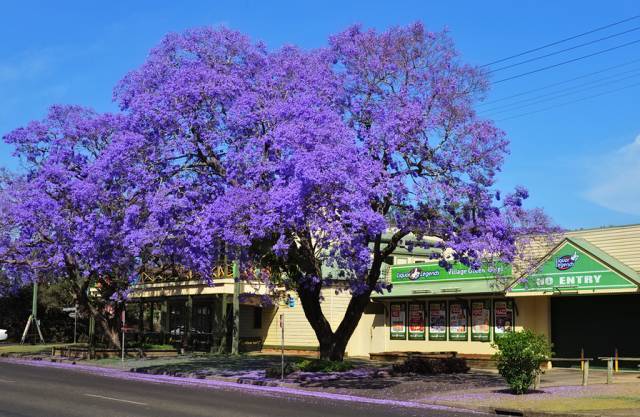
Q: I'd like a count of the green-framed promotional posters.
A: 6